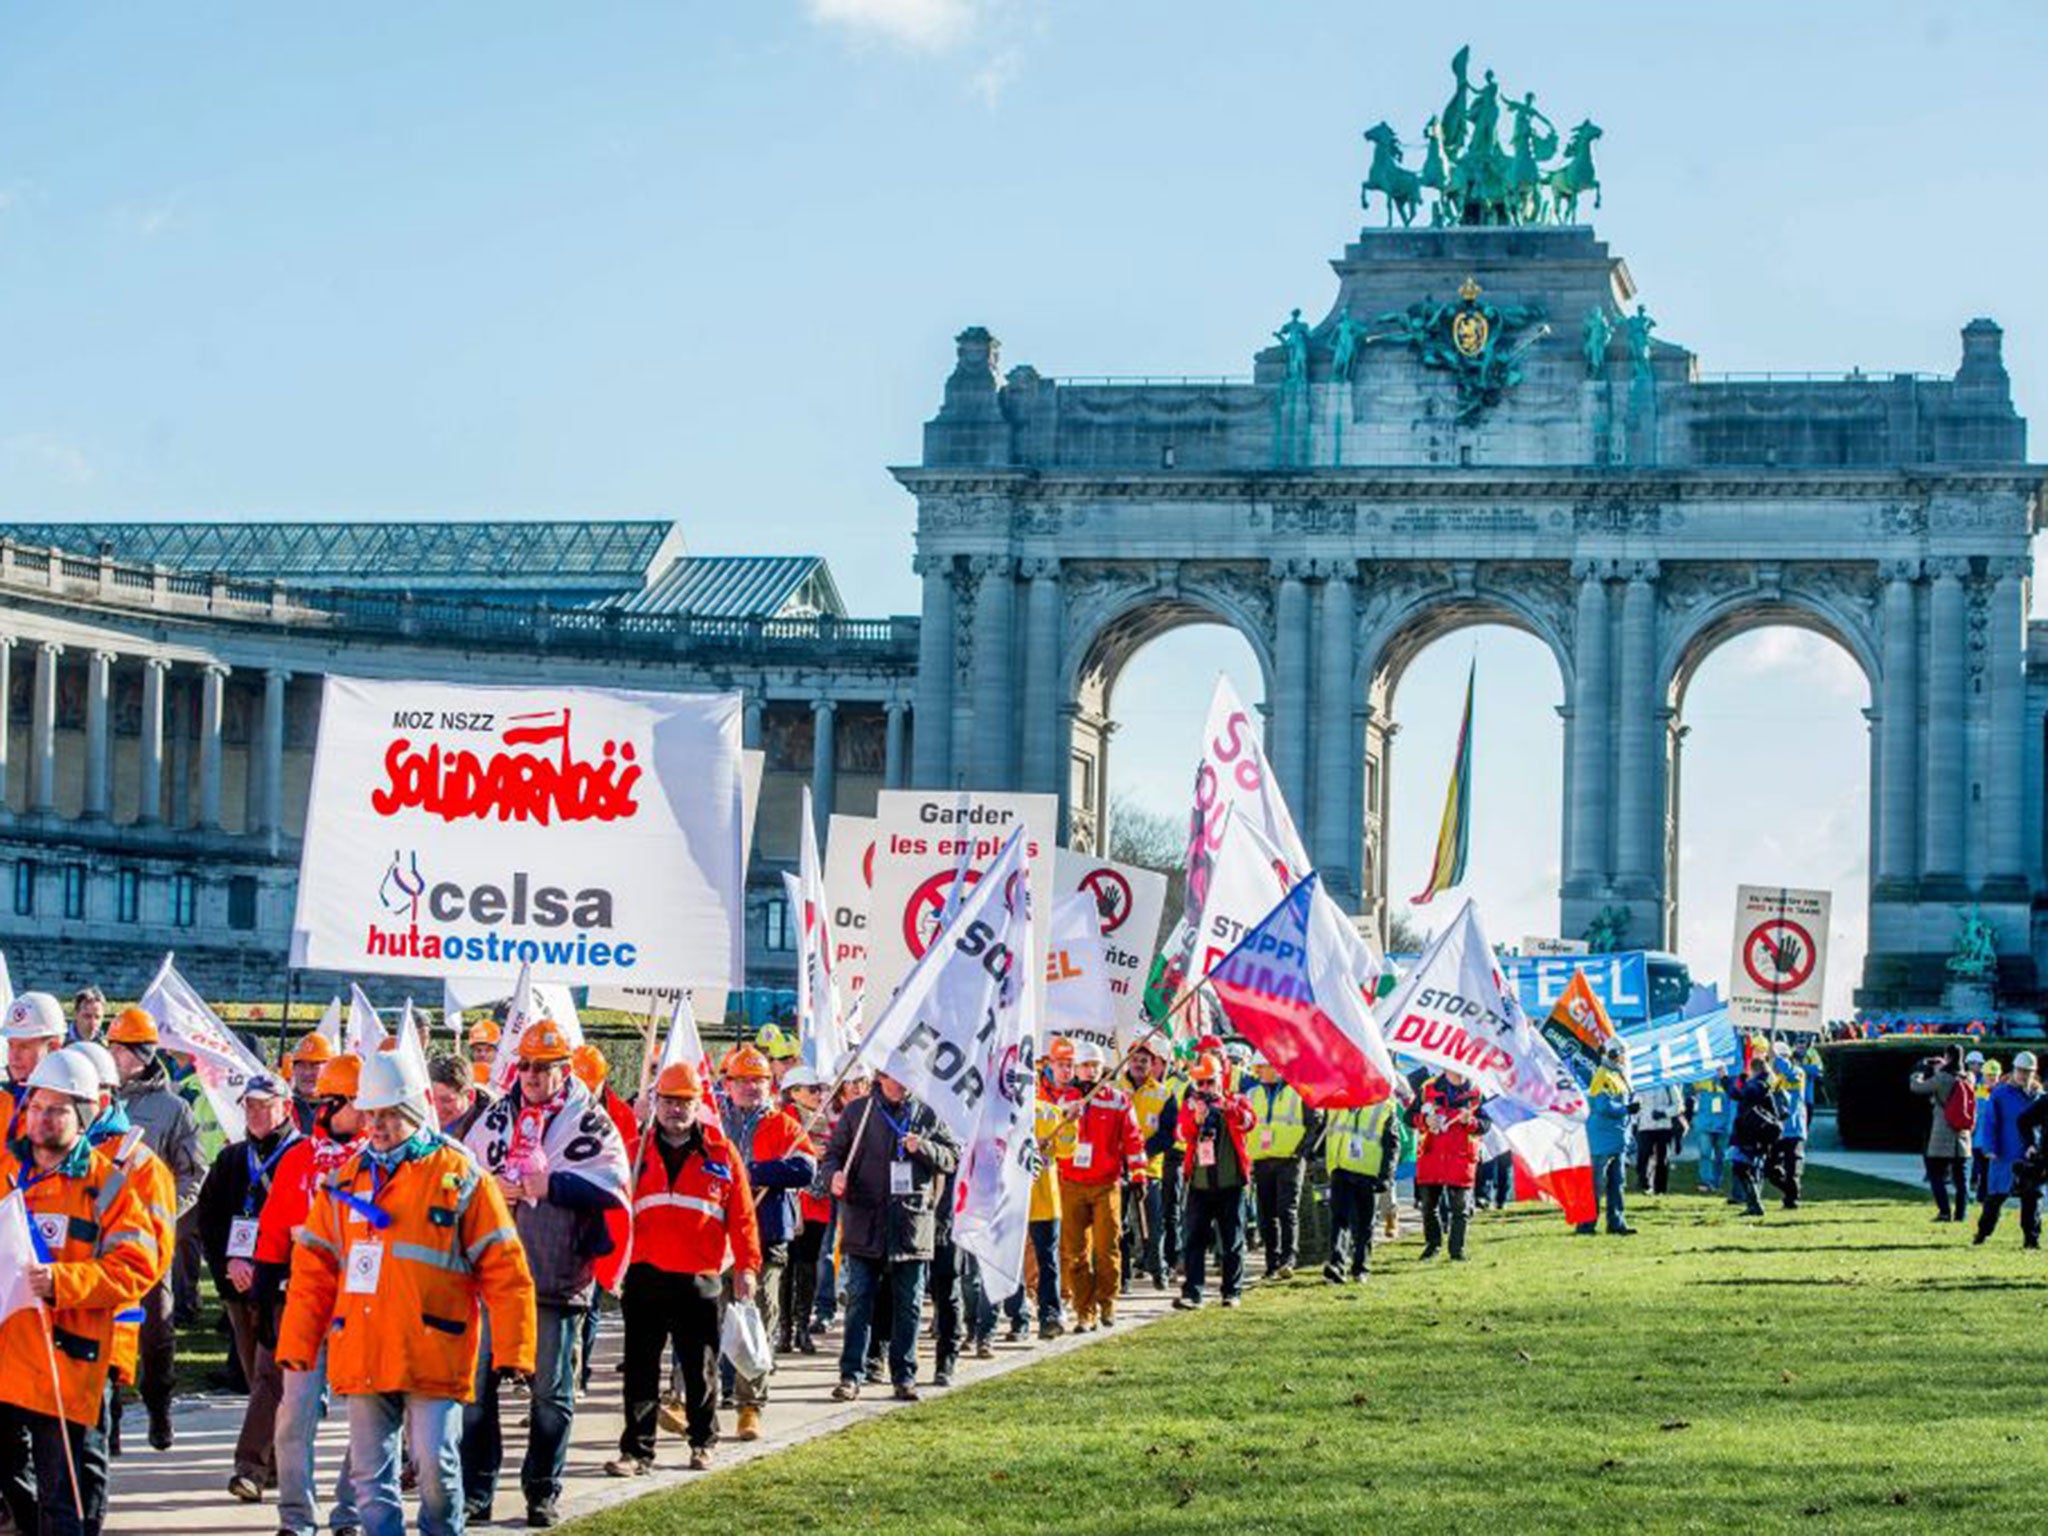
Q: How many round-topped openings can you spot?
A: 3